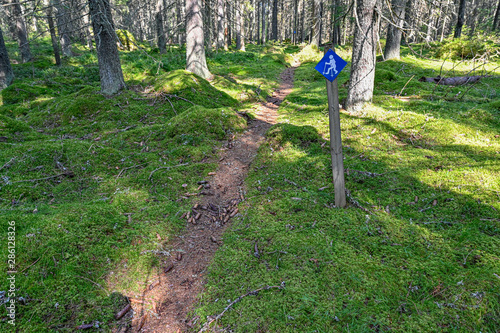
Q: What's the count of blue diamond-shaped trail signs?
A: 1